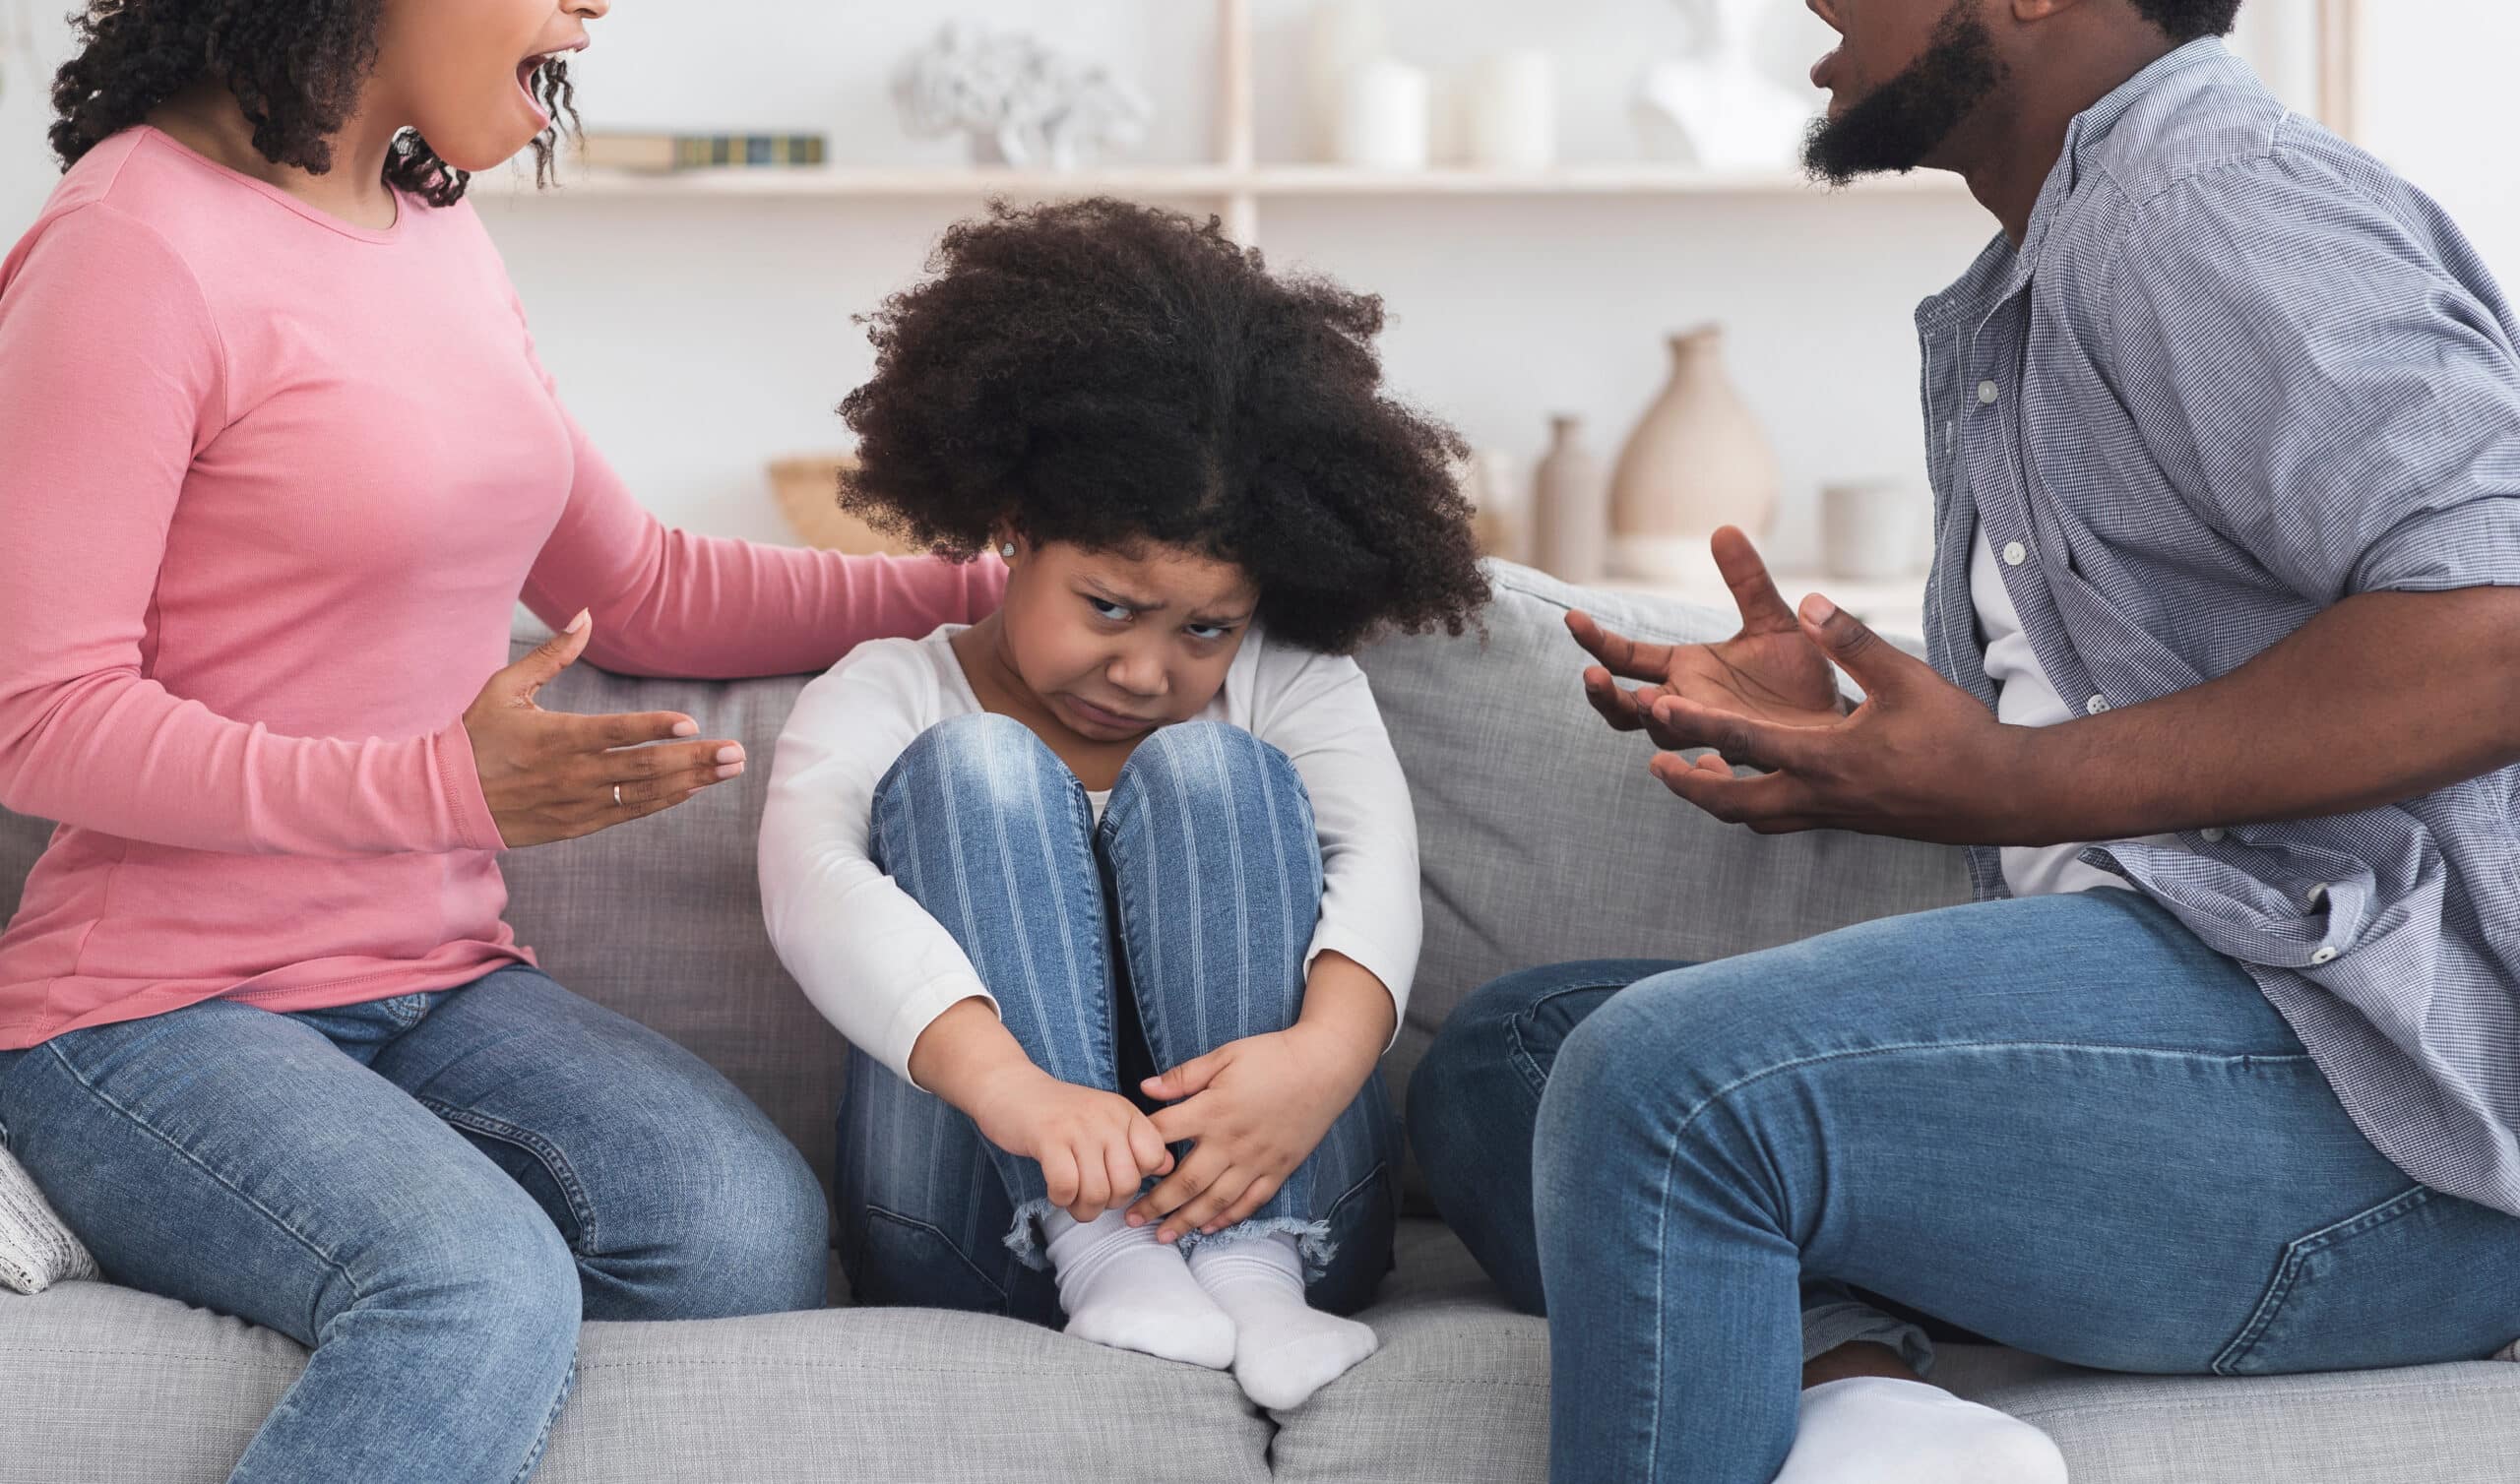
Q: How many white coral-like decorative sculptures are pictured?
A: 1